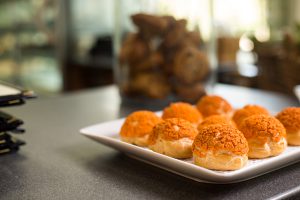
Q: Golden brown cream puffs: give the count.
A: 9